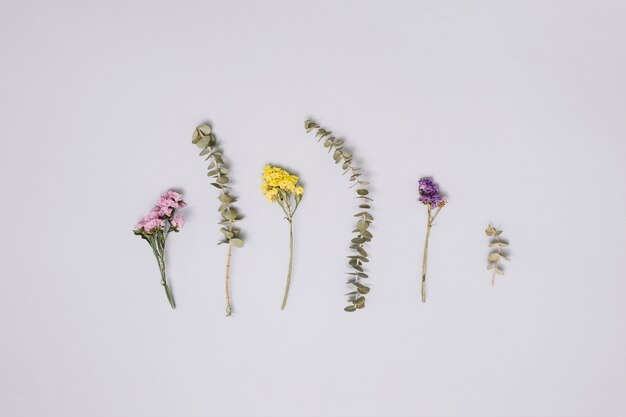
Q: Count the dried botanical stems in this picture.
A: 6